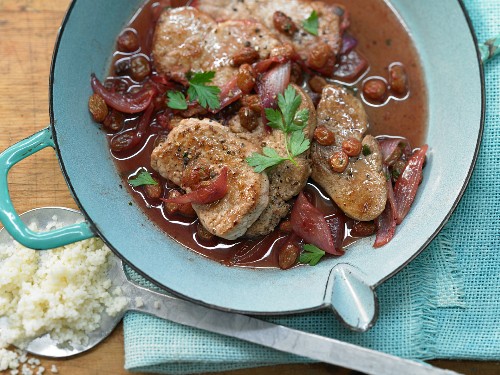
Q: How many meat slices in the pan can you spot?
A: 5